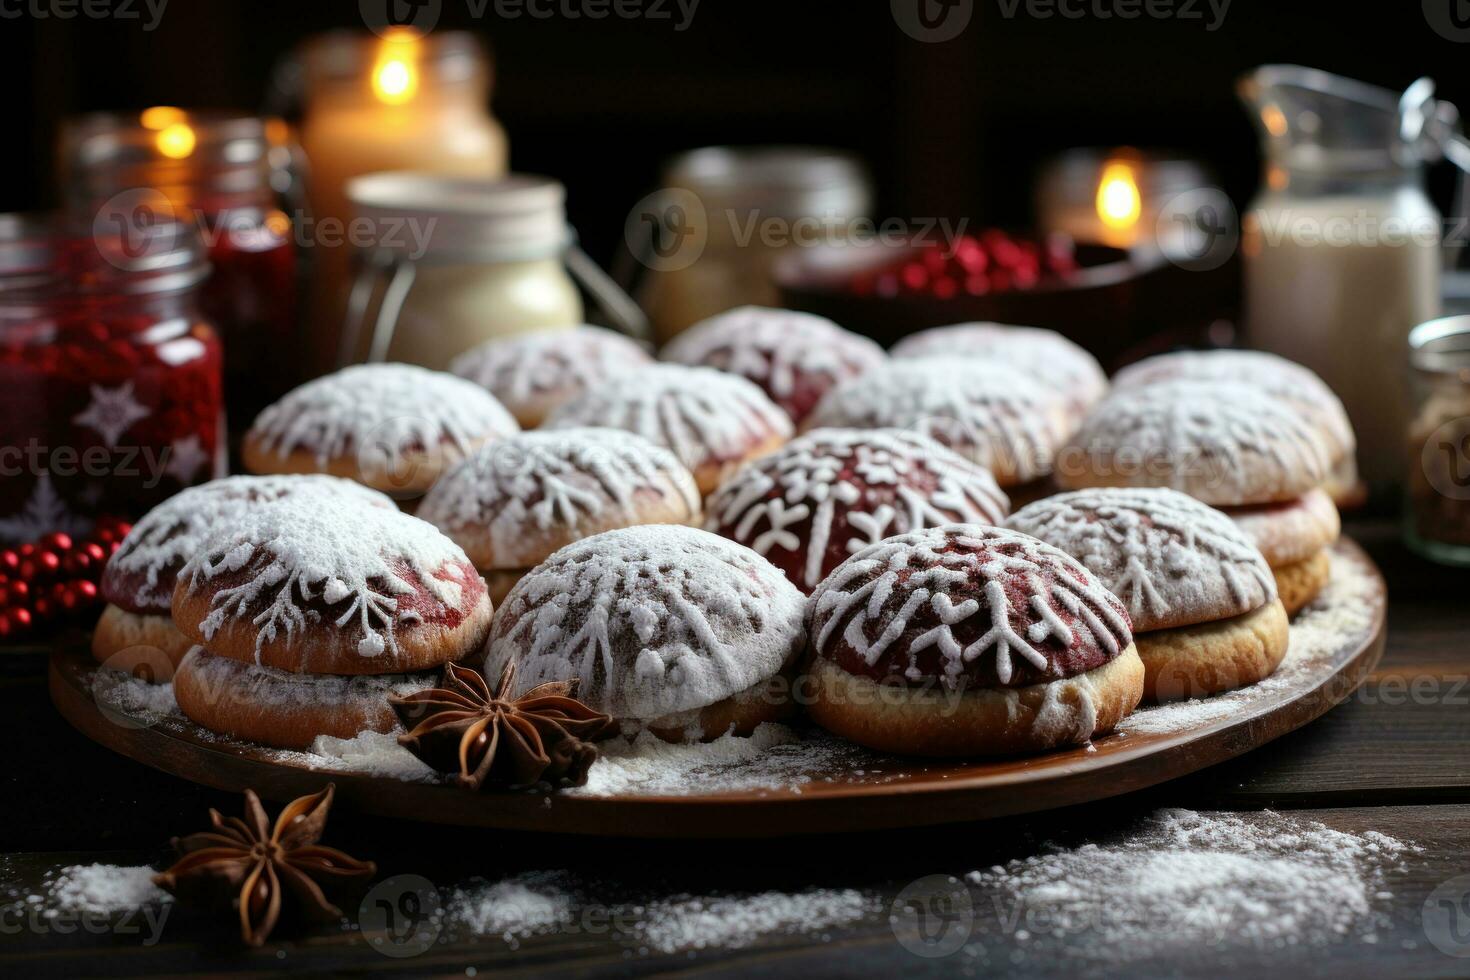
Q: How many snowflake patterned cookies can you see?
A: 15